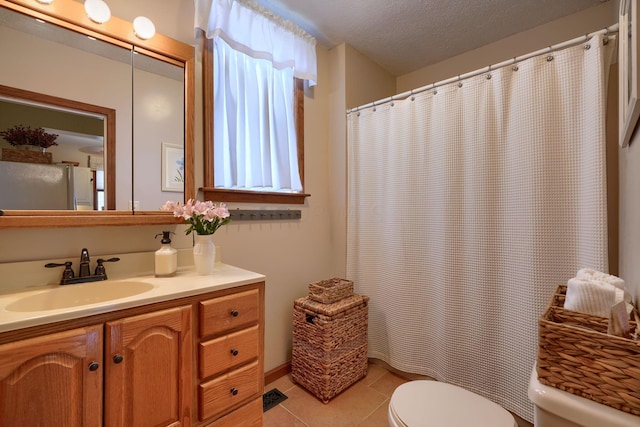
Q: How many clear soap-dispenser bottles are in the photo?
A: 1